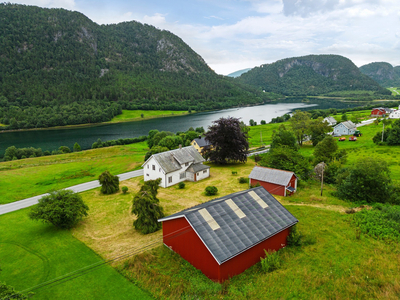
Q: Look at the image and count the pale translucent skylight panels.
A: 3